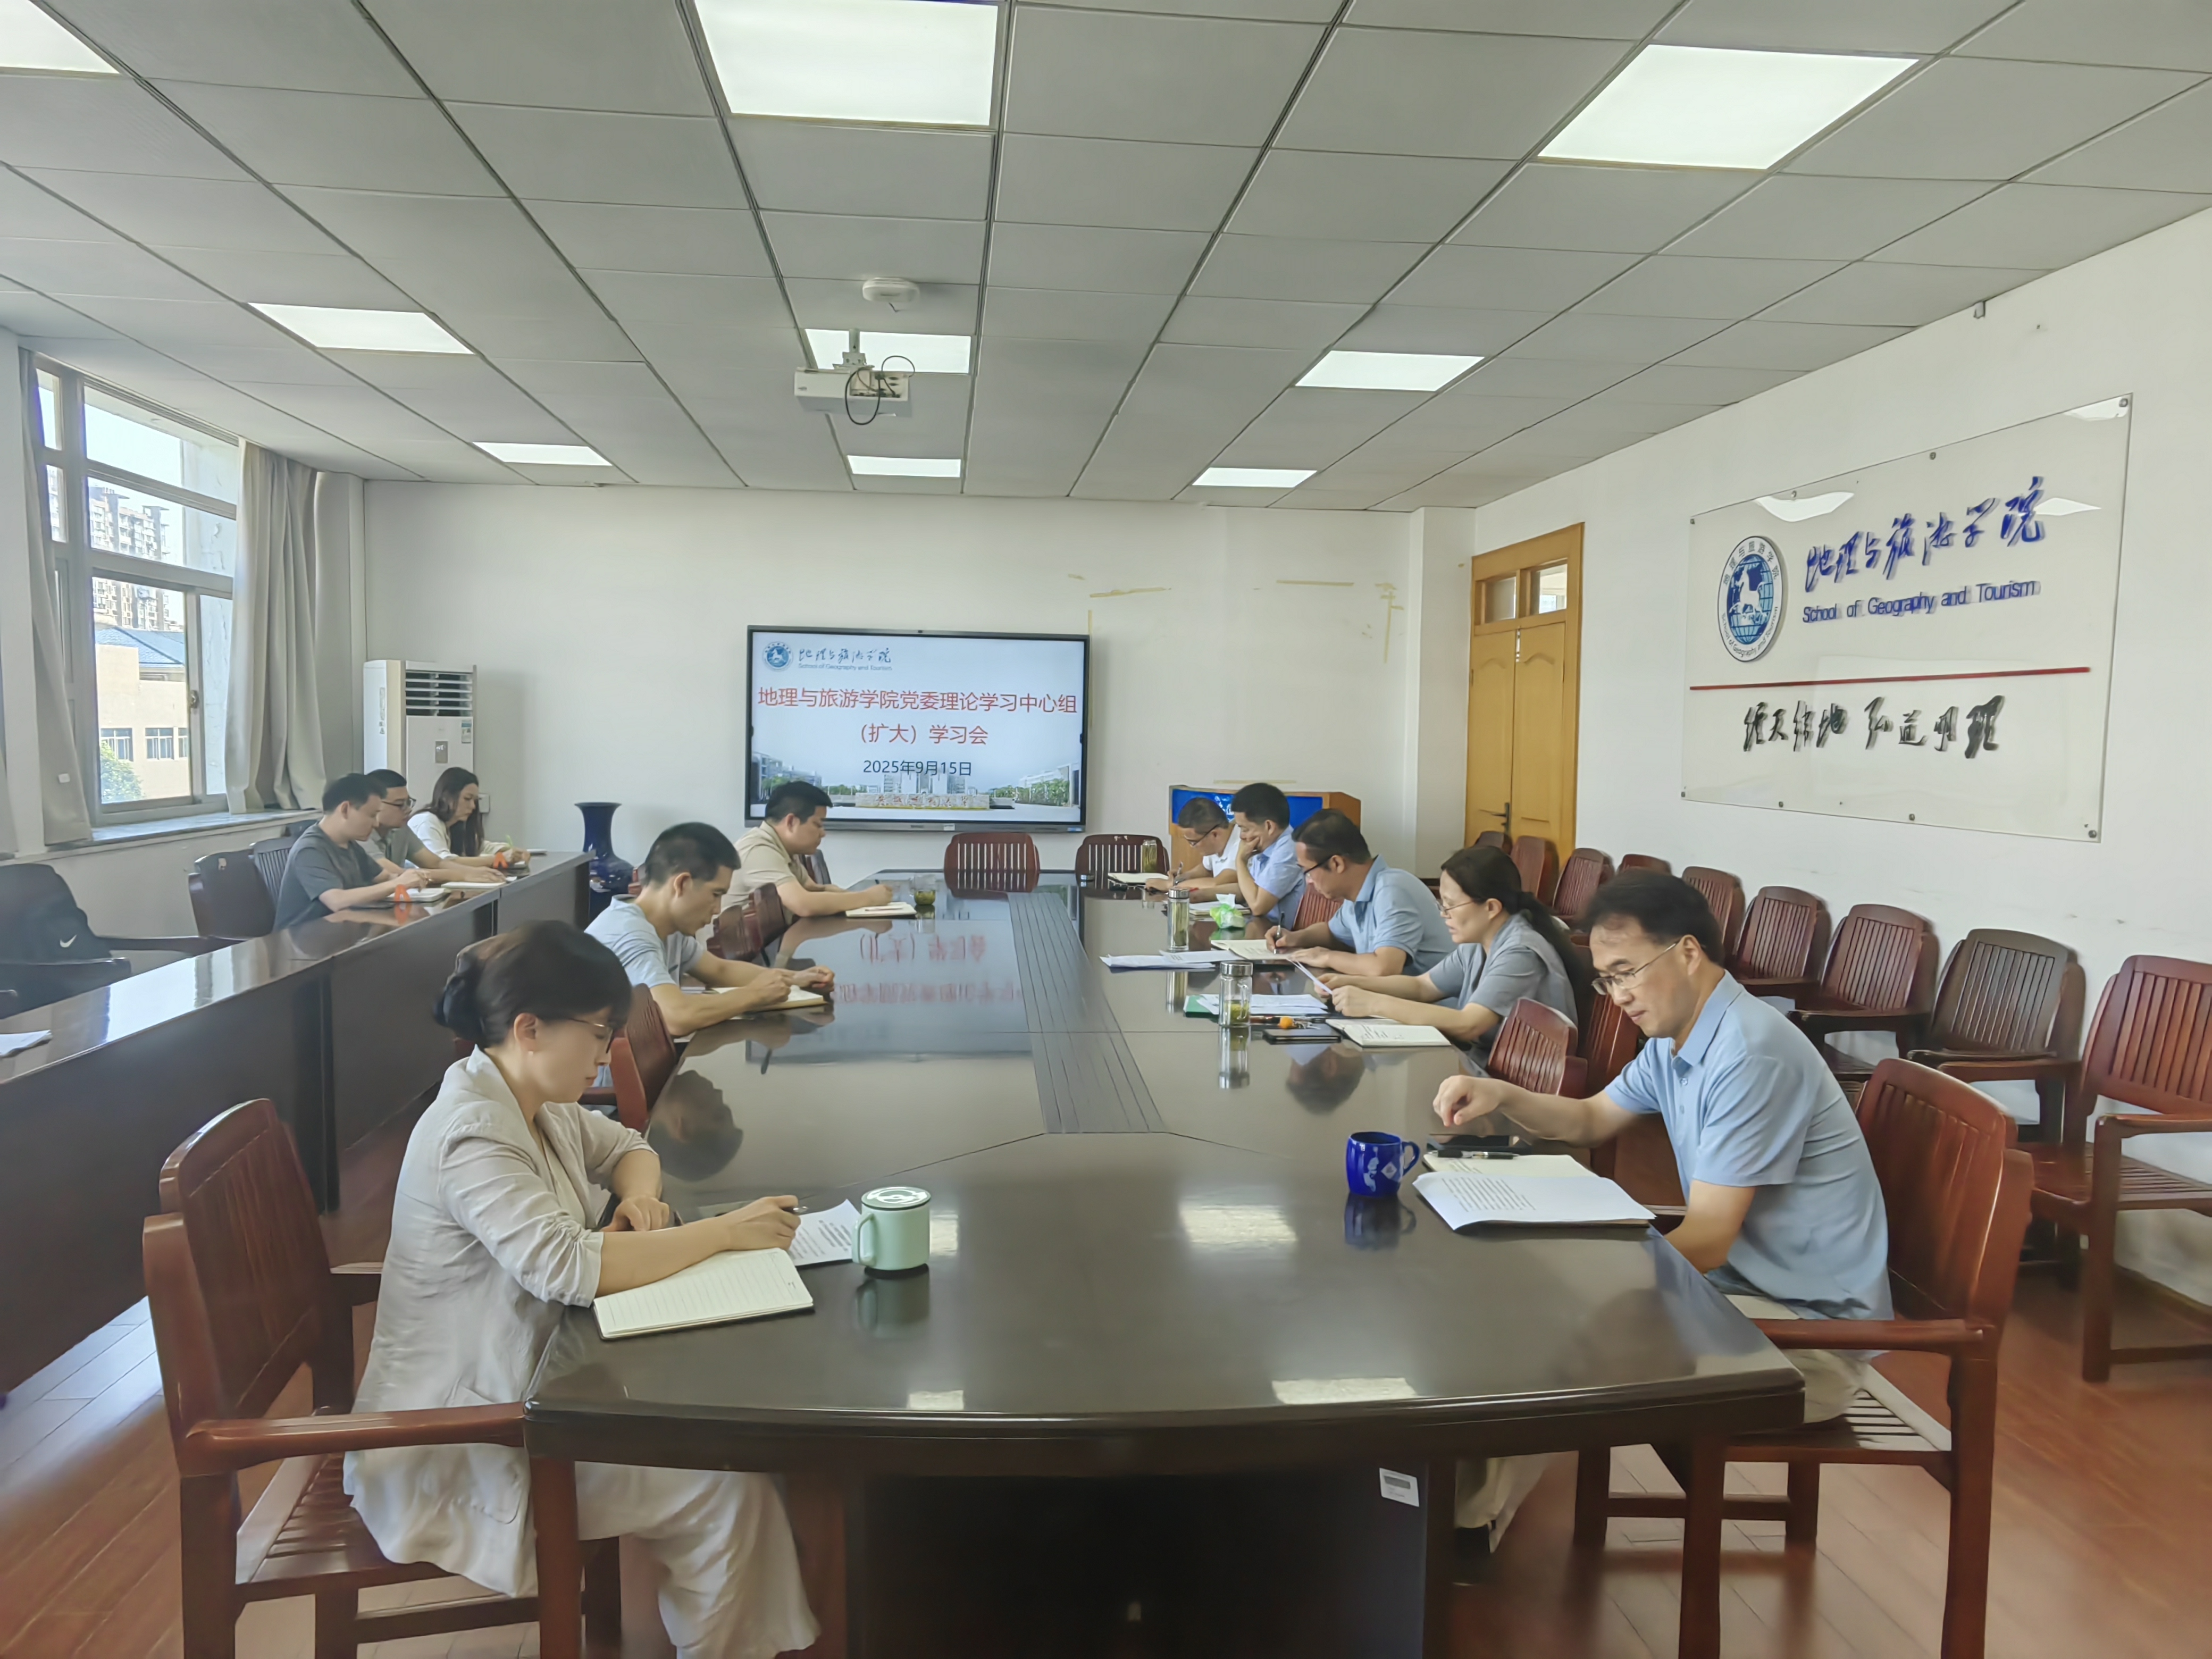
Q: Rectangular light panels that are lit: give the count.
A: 9